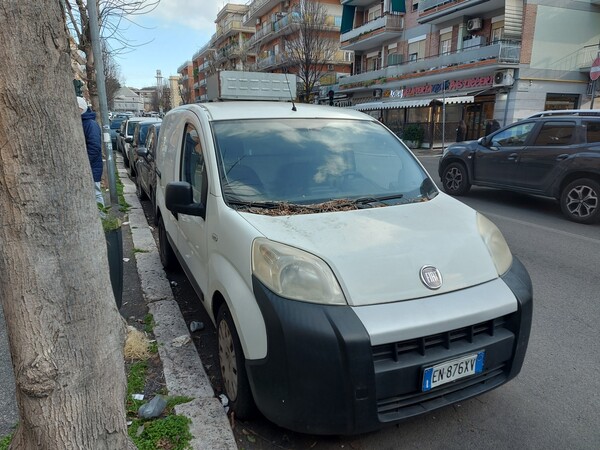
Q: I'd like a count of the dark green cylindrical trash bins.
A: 1